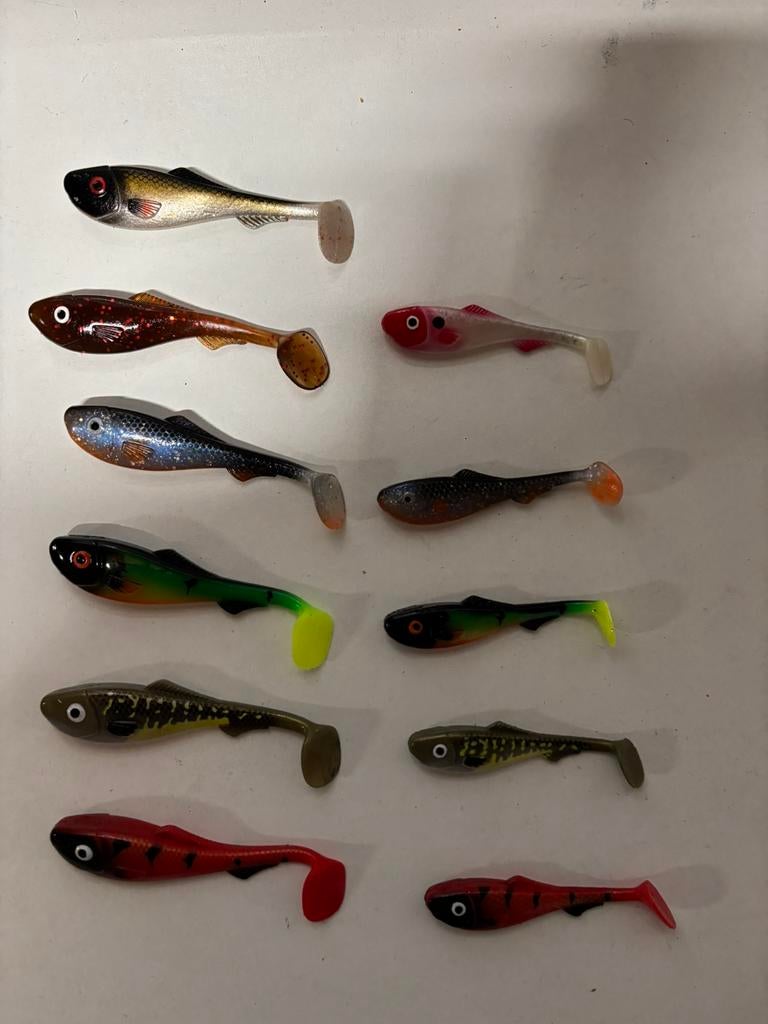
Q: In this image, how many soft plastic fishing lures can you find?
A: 11